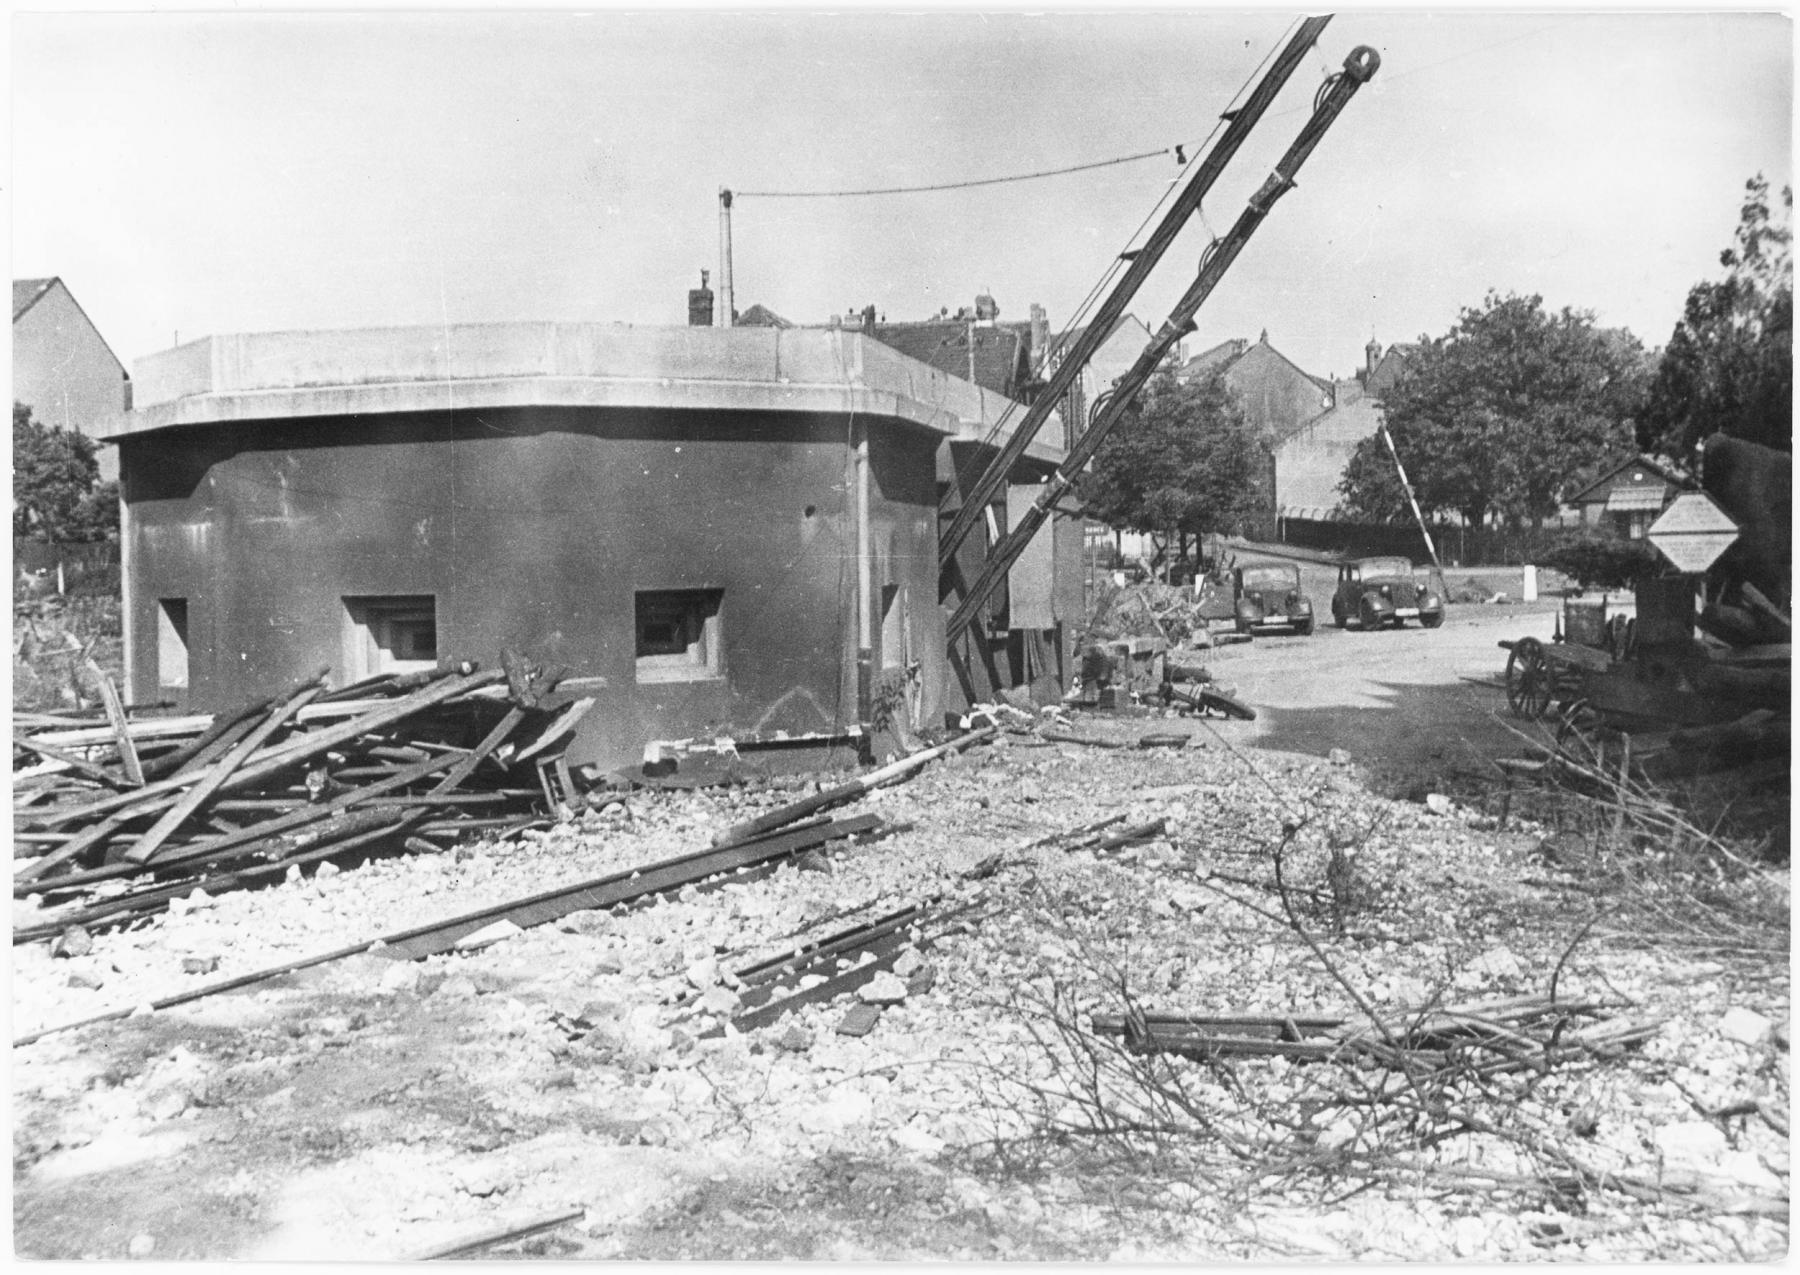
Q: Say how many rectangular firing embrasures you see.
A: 4